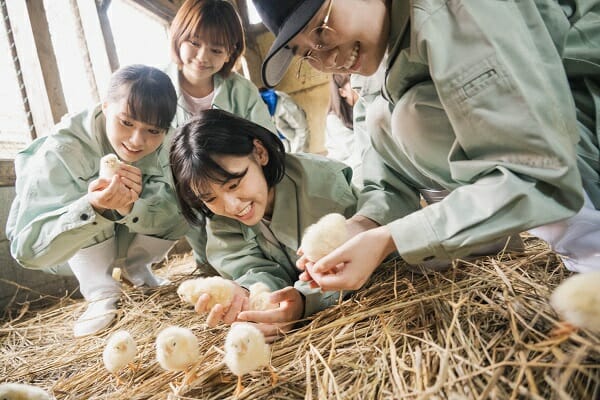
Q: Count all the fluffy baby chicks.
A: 9